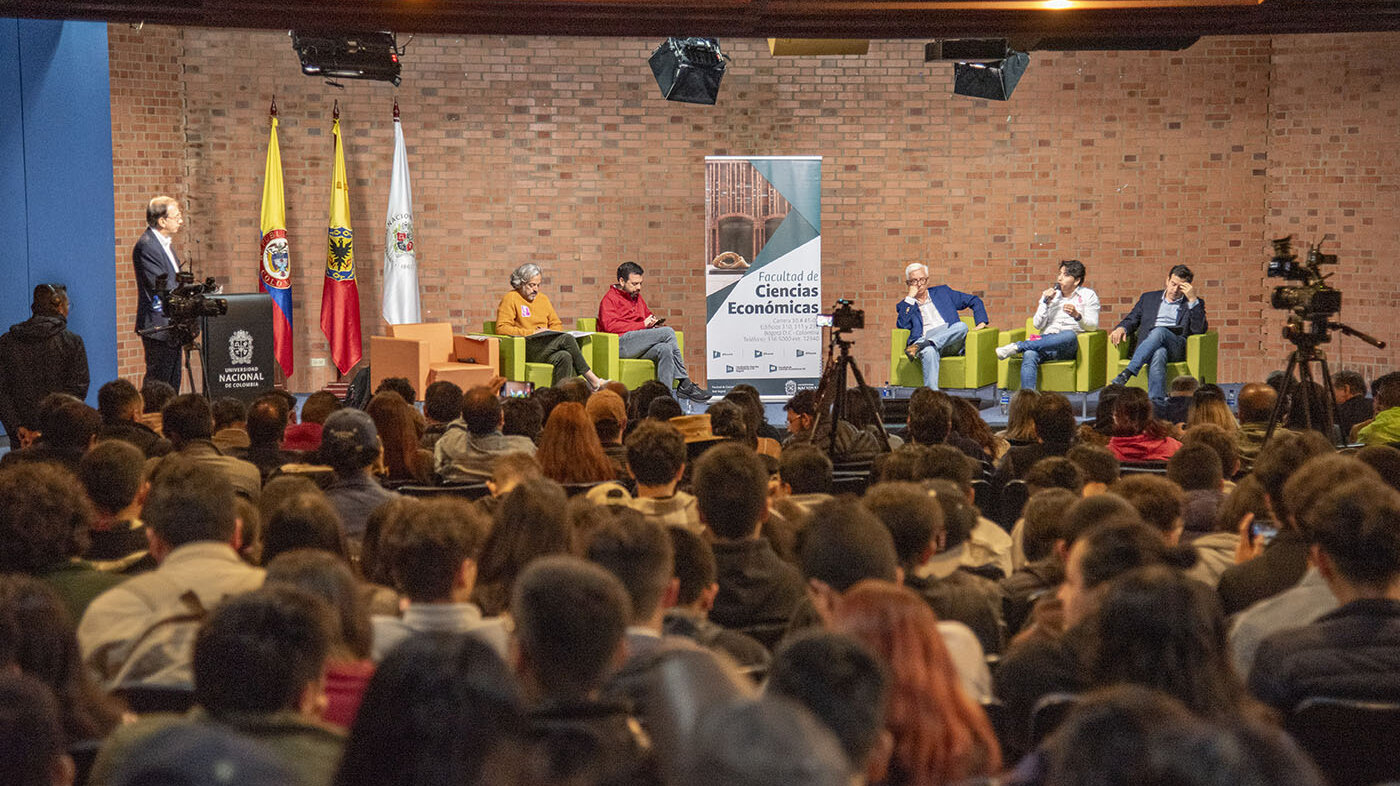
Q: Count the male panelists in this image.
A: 5